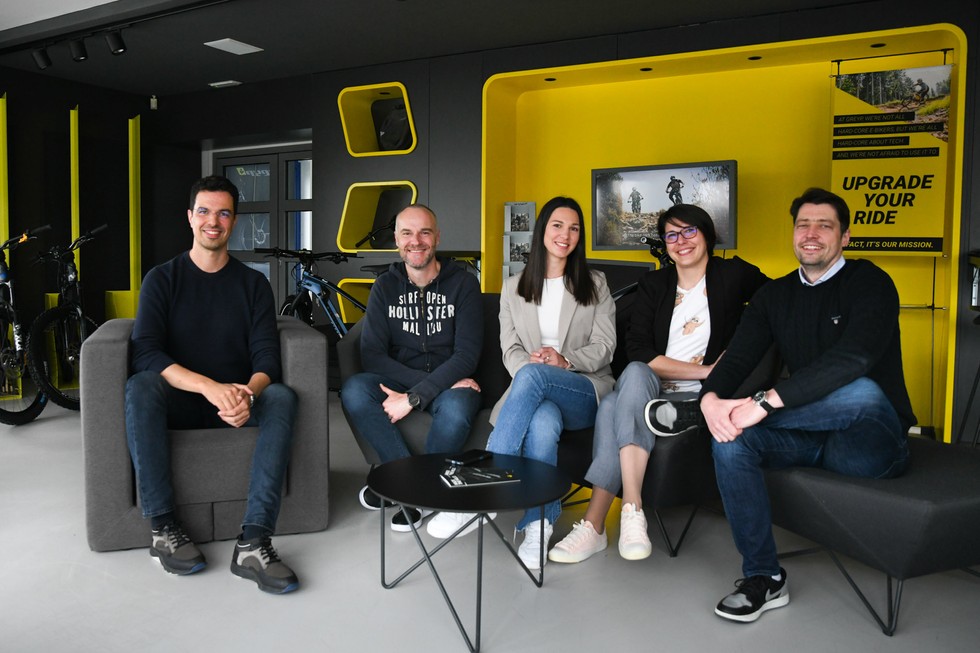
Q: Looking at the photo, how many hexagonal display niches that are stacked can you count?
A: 3